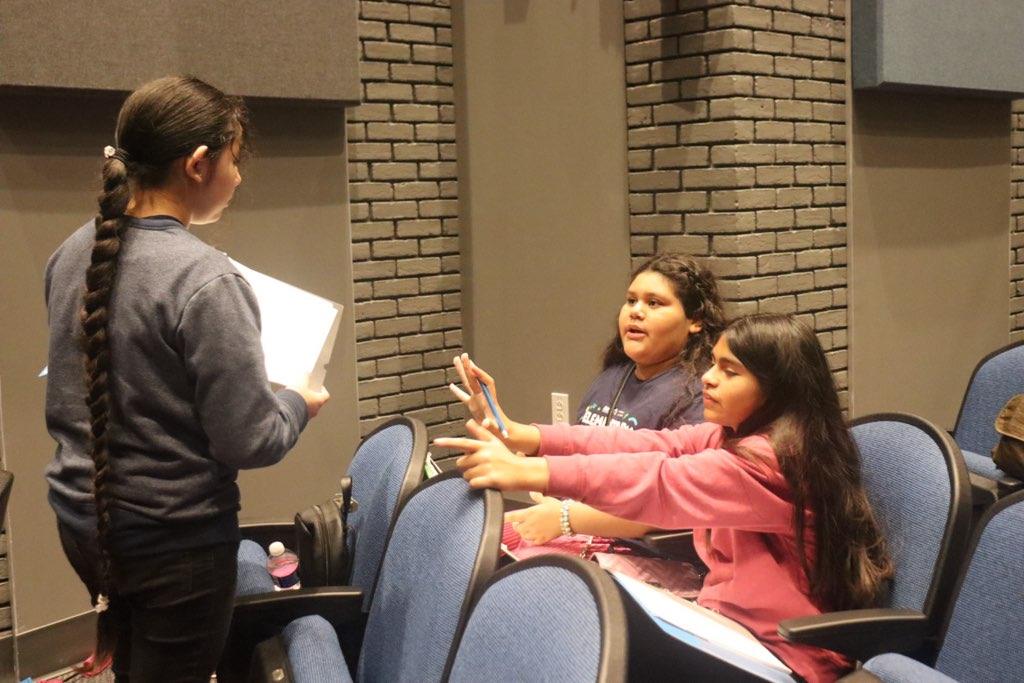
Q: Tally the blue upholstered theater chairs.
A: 6